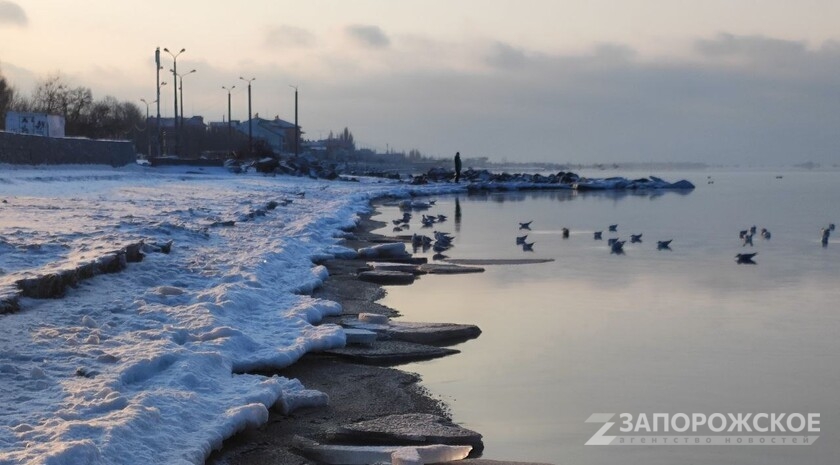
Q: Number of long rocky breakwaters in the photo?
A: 1